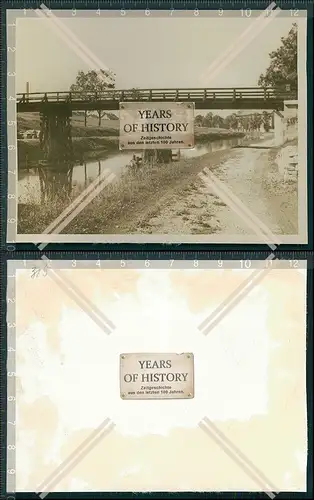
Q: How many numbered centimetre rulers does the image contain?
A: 4